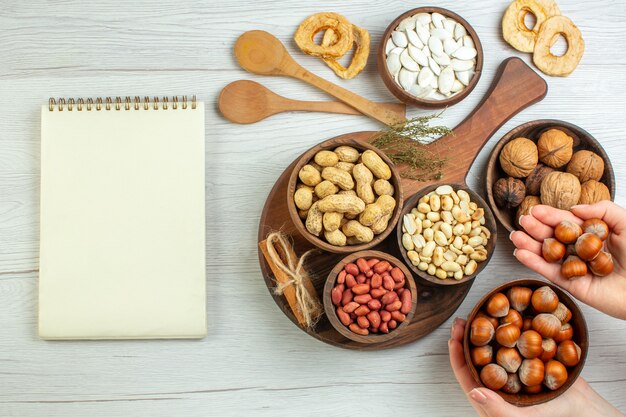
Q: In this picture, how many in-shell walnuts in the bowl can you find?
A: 8